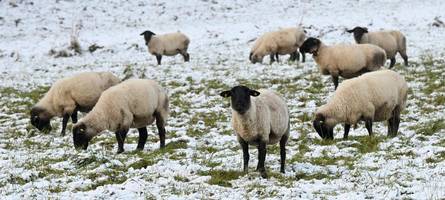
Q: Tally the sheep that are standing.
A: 8